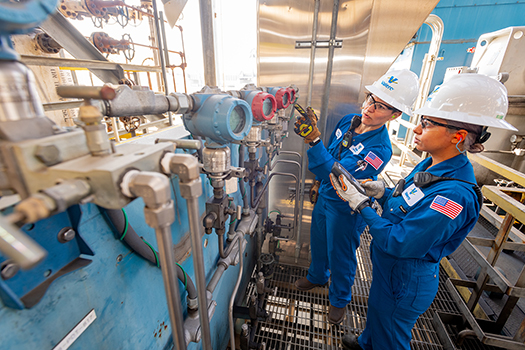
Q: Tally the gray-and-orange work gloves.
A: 2